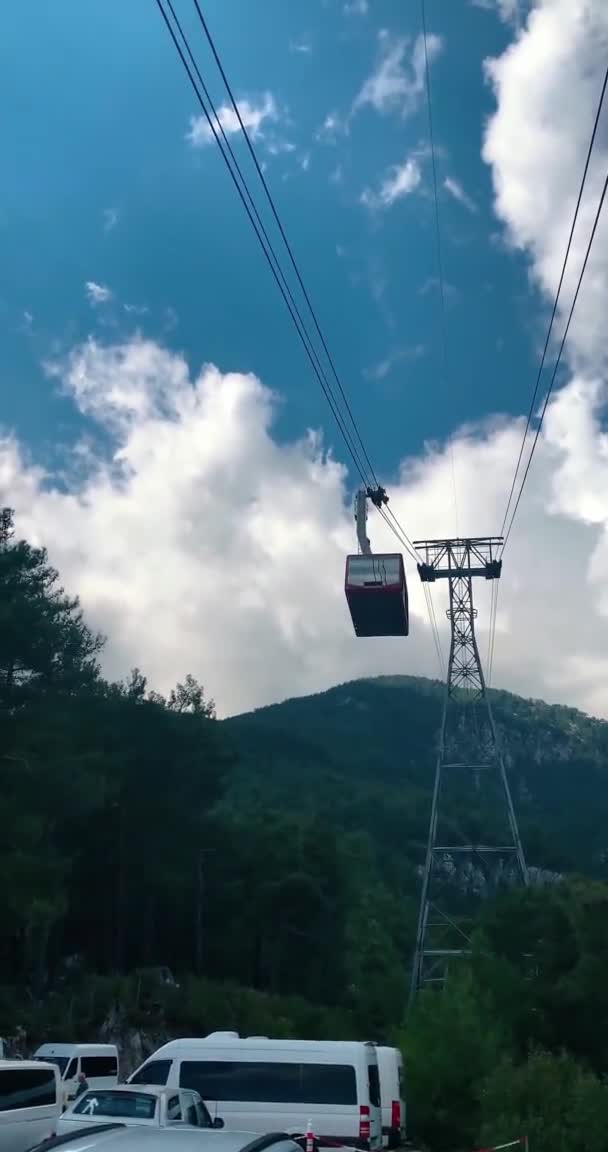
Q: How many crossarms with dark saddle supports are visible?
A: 1